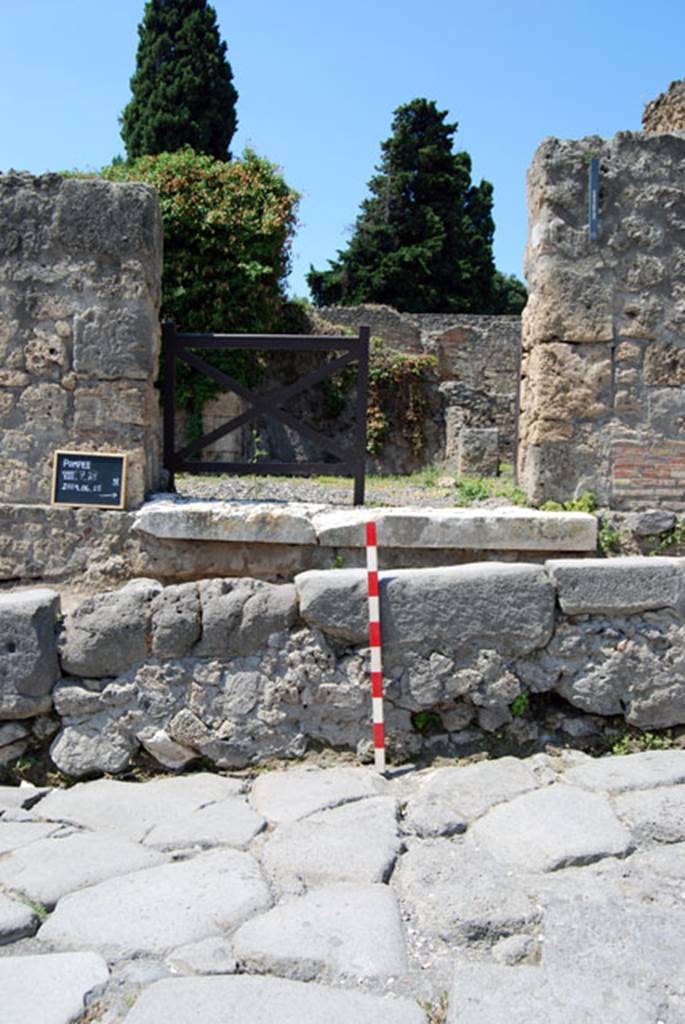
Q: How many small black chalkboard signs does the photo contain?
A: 1